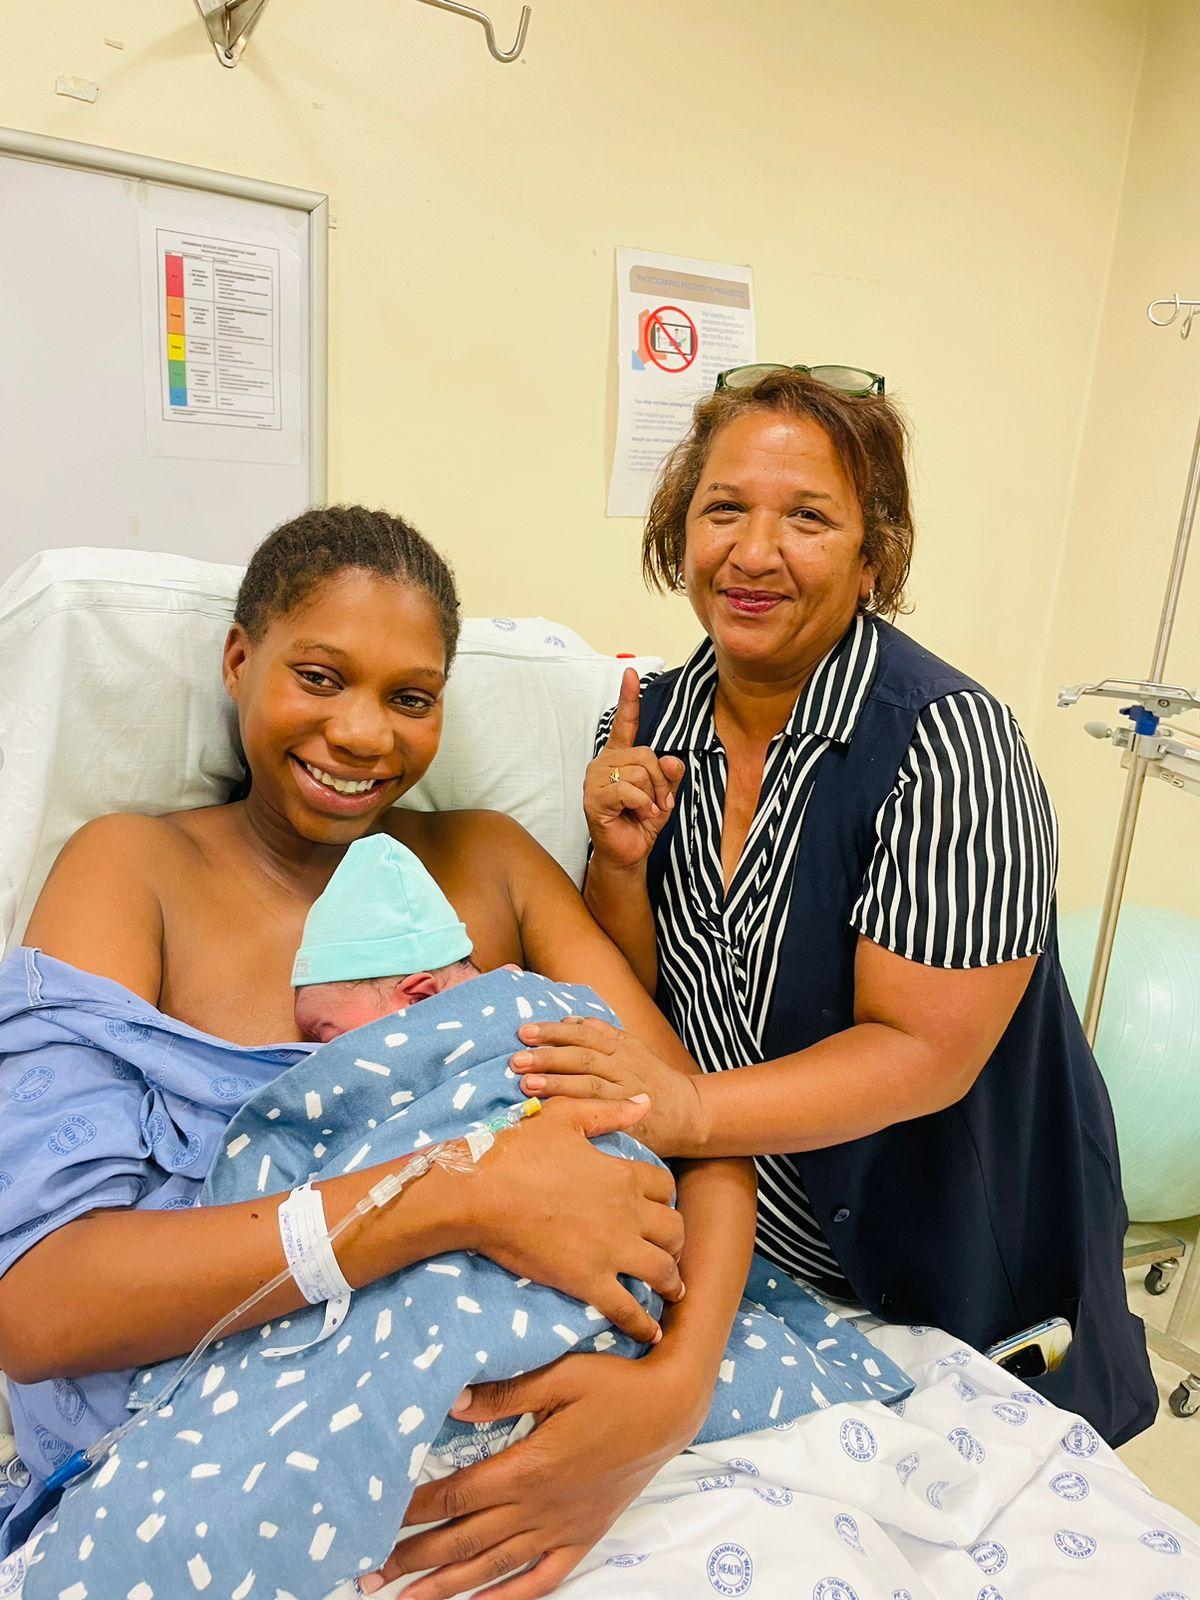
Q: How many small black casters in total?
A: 2